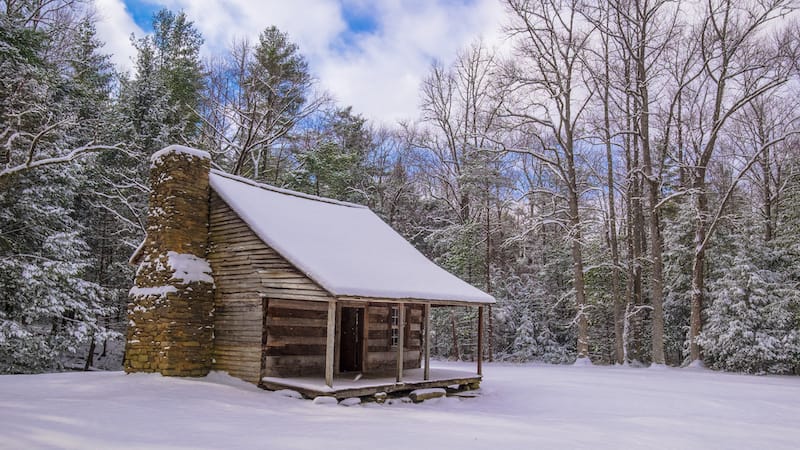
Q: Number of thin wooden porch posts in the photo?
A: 4